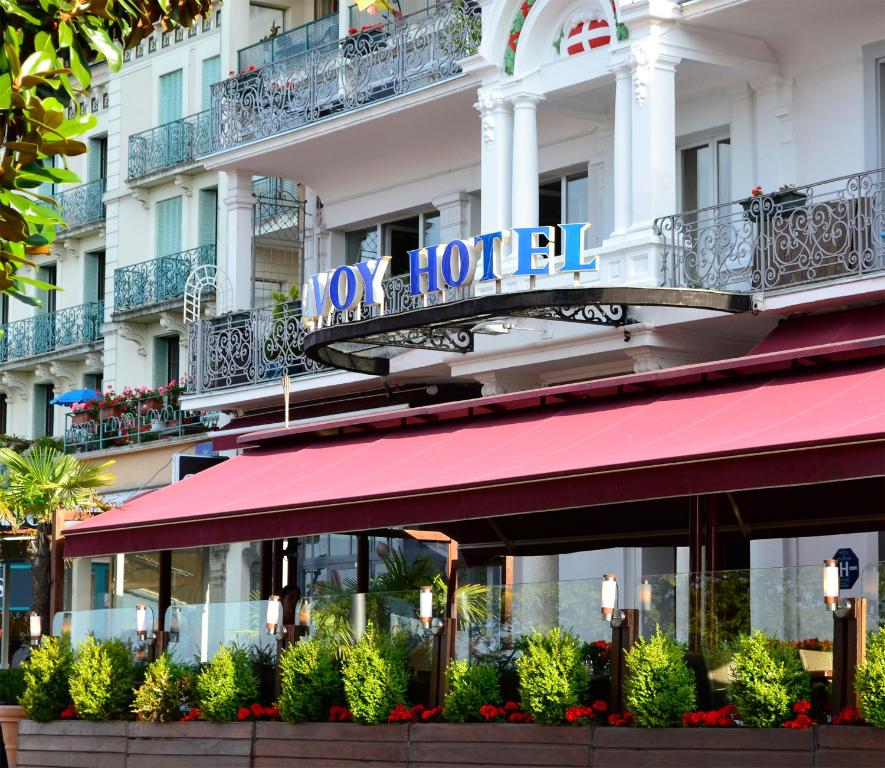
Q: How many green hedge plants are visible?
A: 11